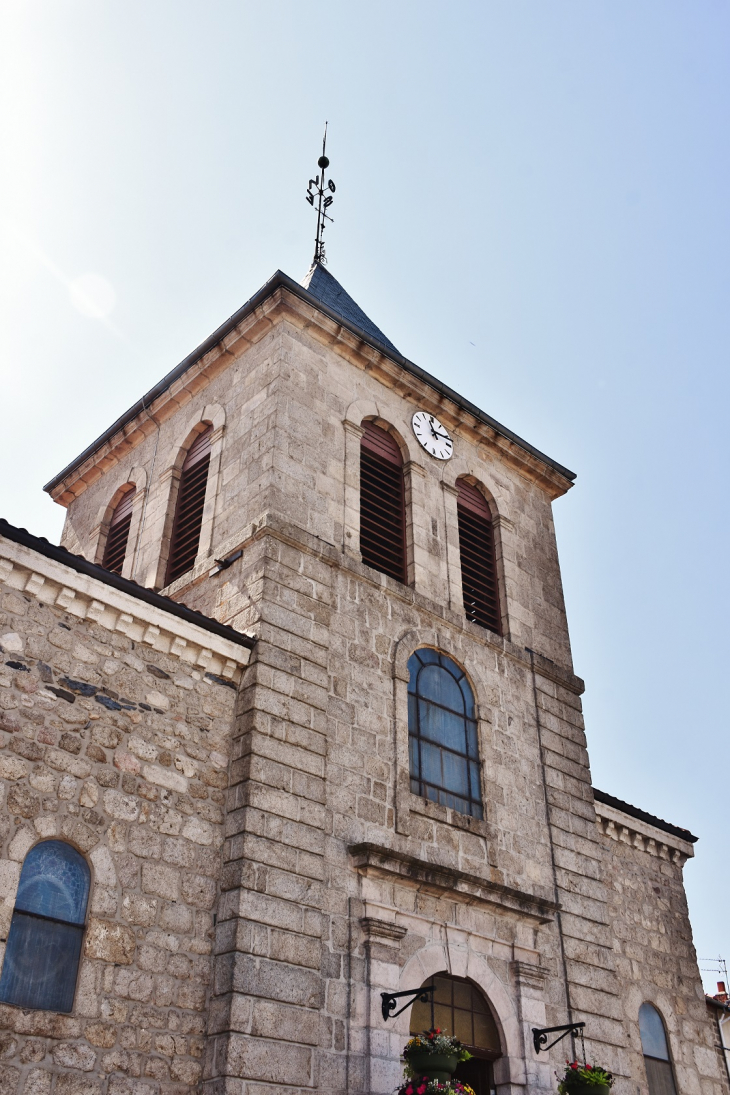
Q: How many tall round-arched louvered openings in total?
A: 4